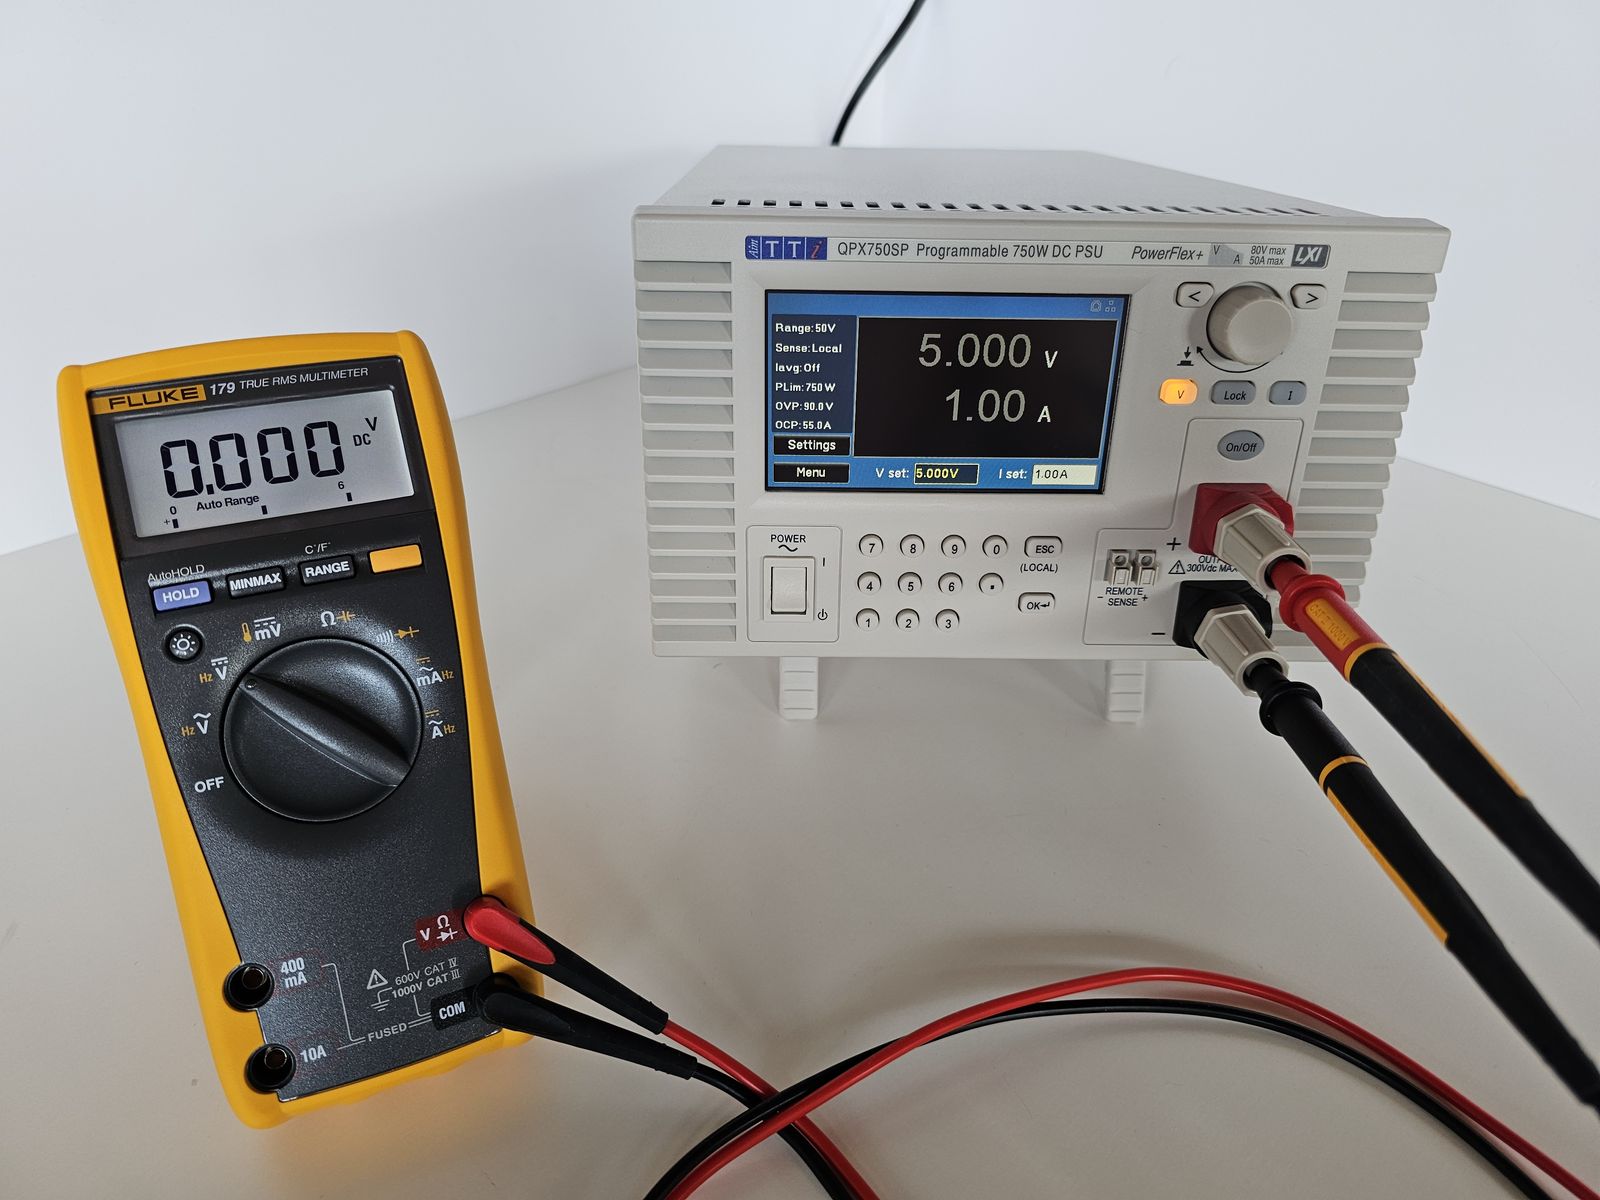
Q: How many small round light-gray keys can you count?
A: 11